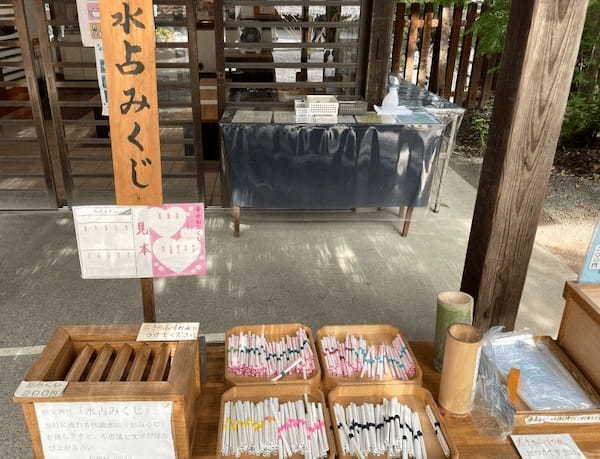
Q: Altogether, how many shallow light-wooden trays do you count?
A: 4